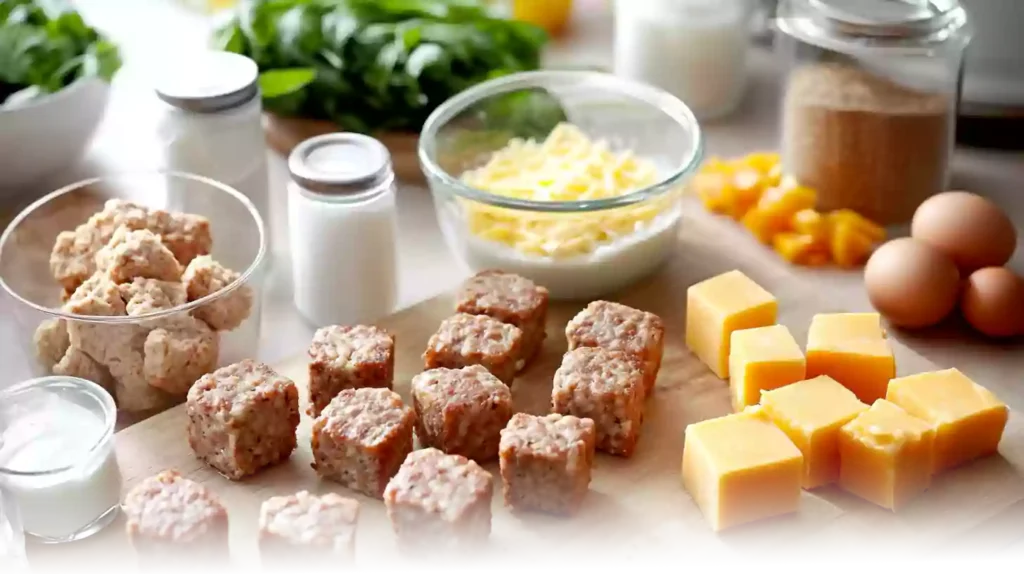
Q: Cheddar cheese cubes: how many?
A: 7